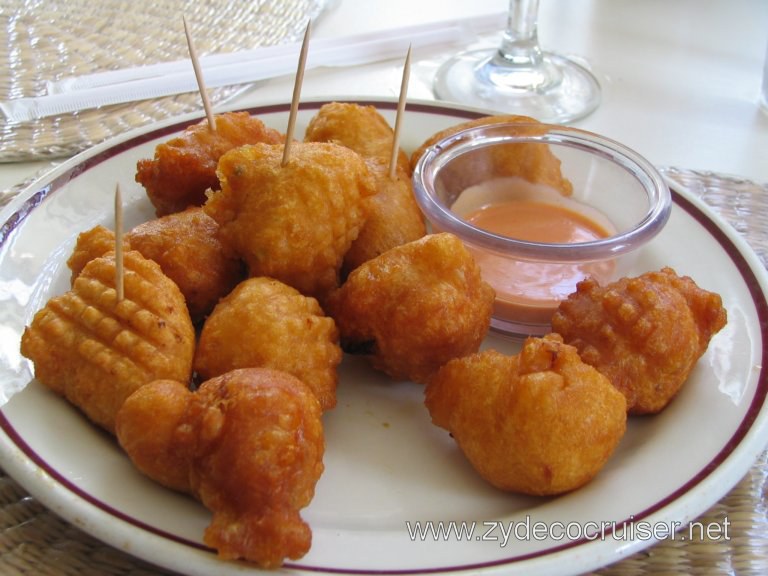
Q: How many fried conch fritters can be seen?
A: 12